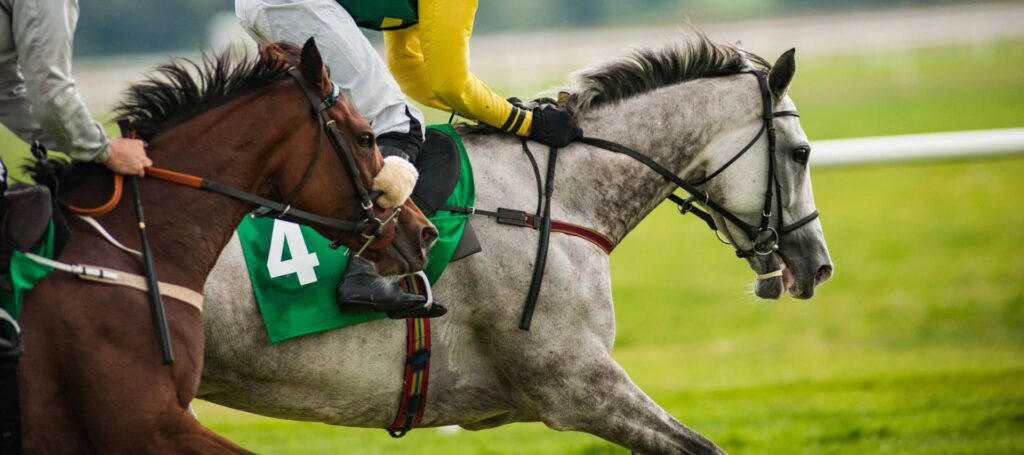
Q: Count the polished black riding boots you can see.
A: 1